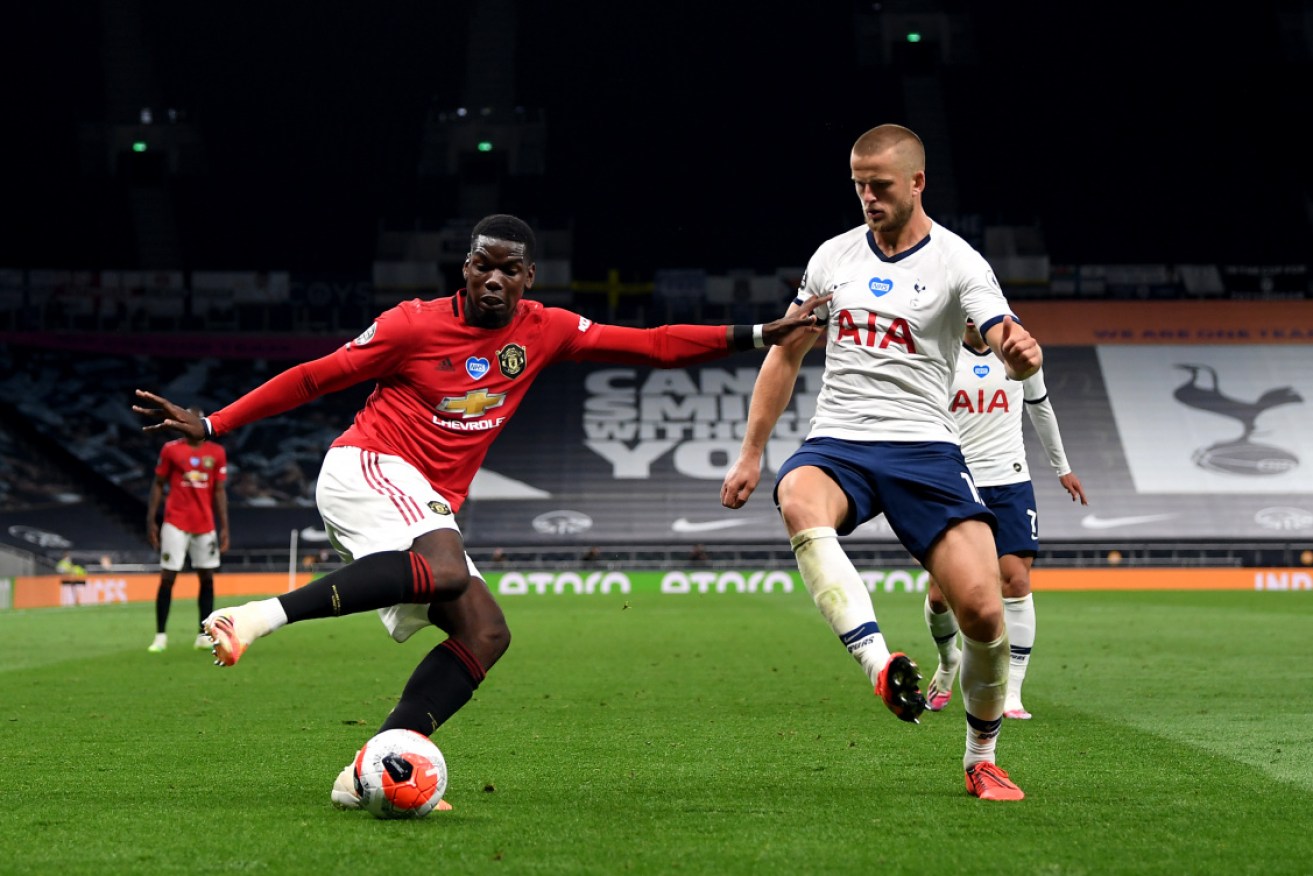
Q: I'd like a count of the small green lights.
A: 3